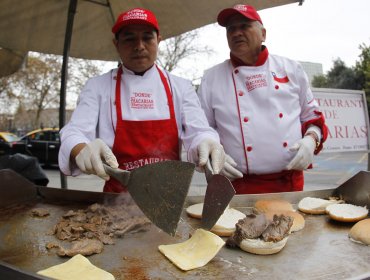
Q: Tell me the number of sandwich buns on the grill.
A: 8